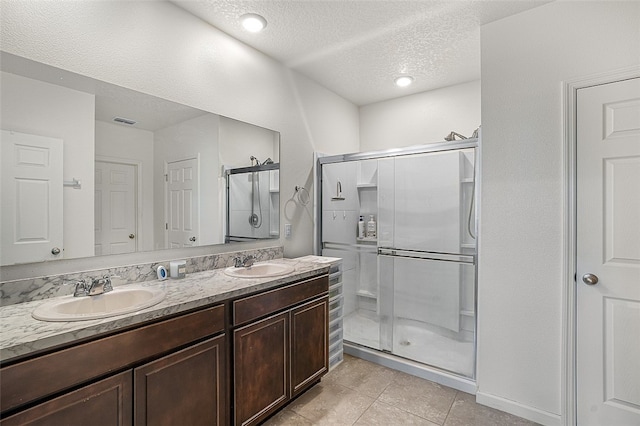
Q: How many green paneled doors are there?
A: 0